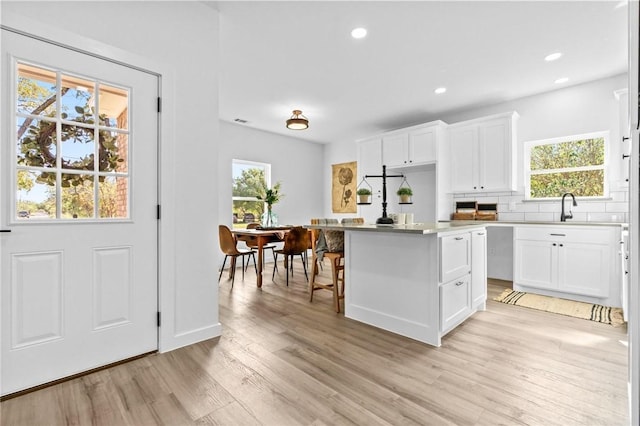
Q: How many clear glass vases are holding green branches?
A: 1